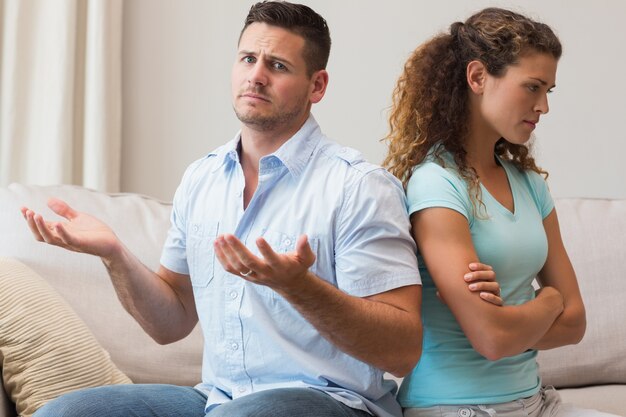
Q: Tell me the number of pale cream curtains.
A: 1